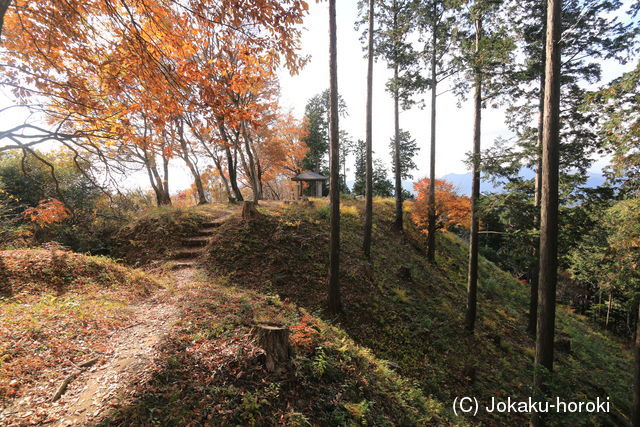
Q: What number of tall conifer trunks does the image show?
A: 7